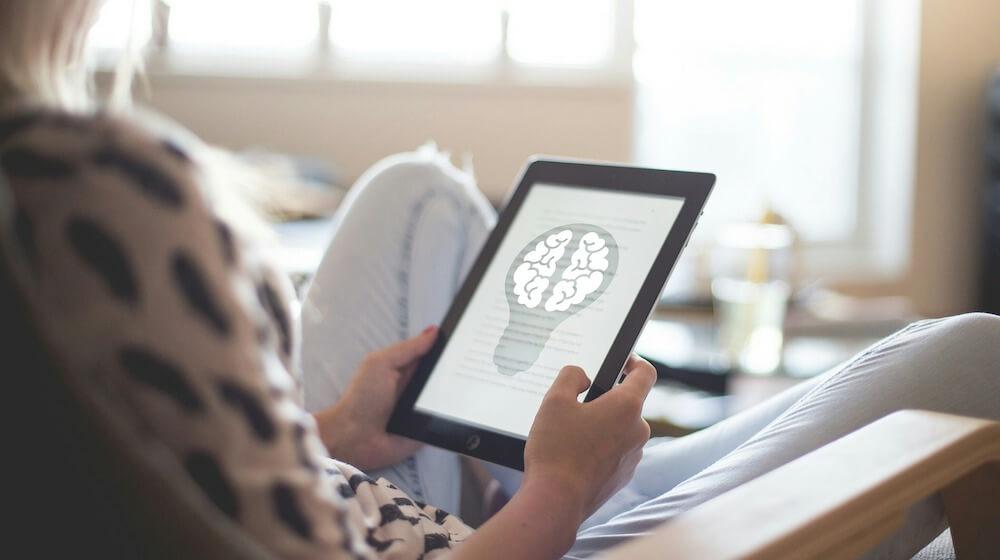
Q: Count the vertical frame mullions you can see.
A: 3